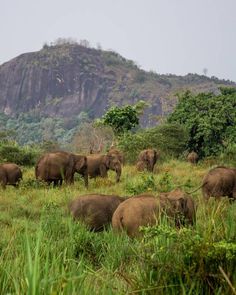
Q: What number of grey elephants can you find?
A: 8